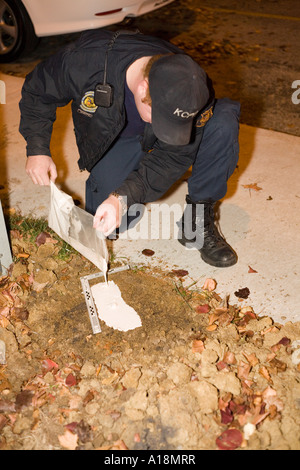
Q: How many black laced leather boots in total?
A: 1